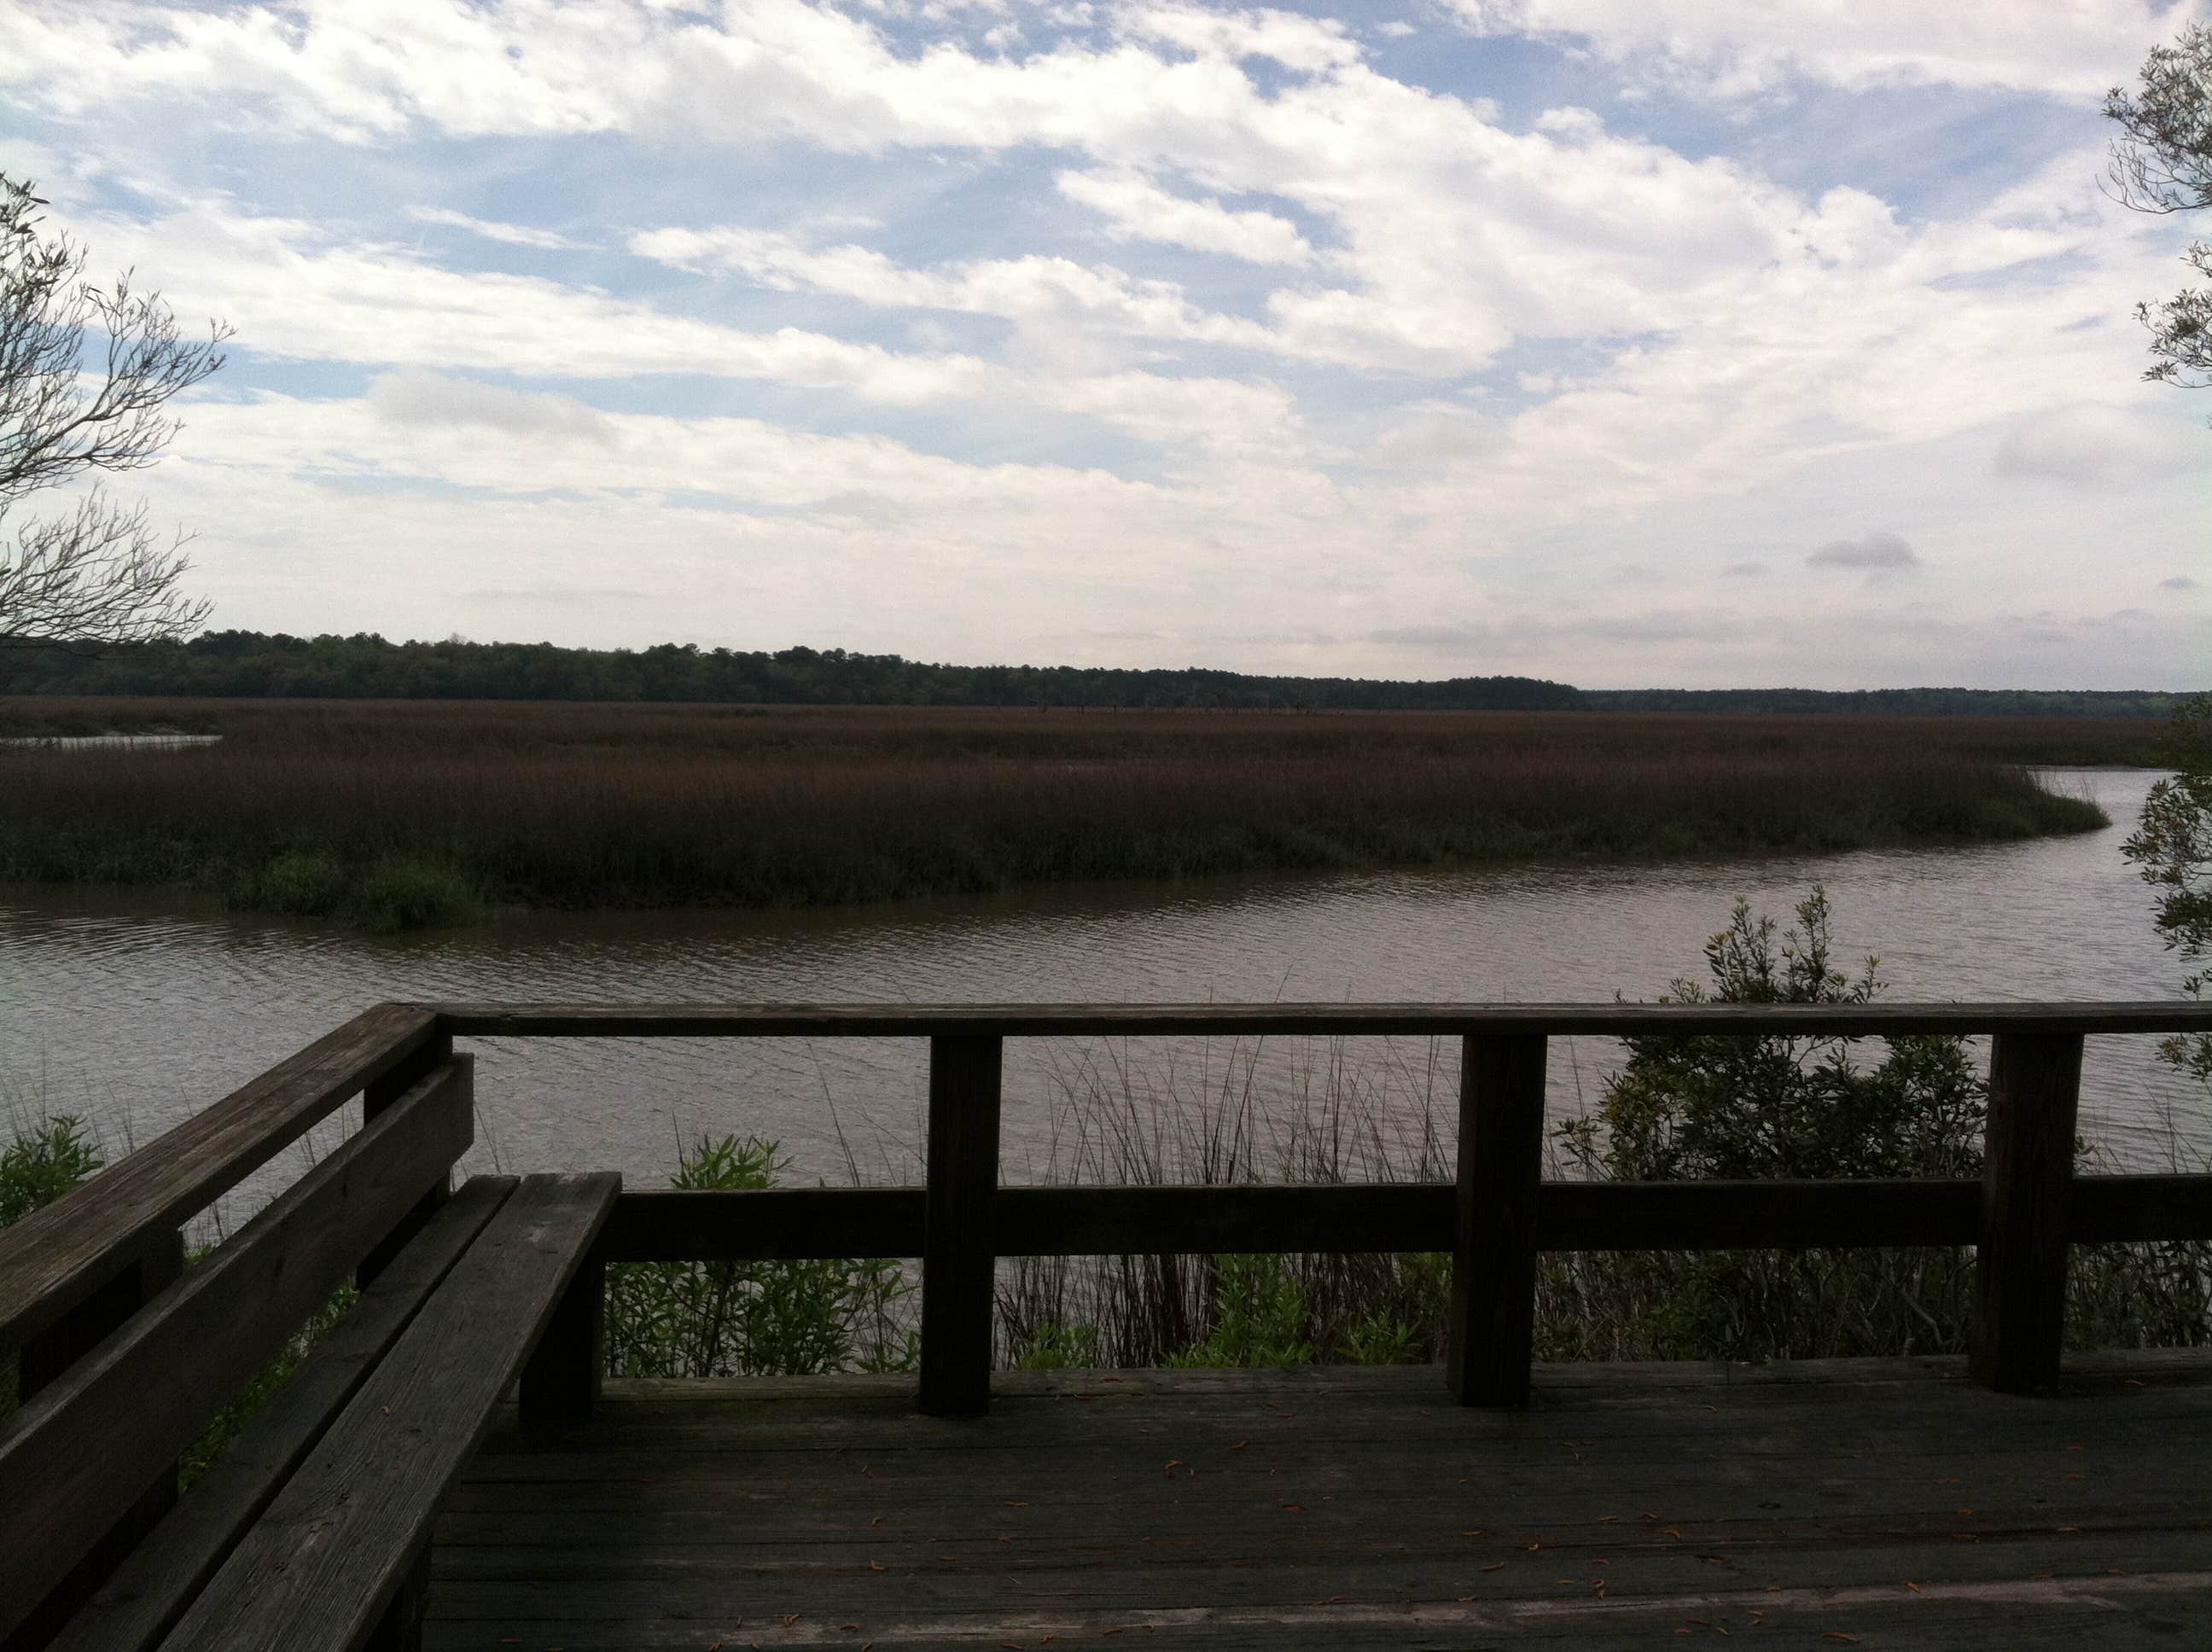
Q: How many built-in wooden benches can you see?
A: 1